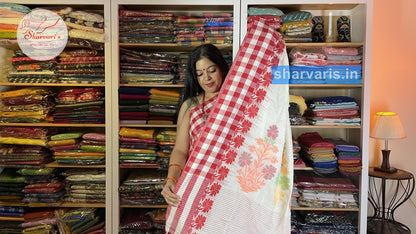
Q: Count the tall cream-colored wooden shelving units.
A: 3